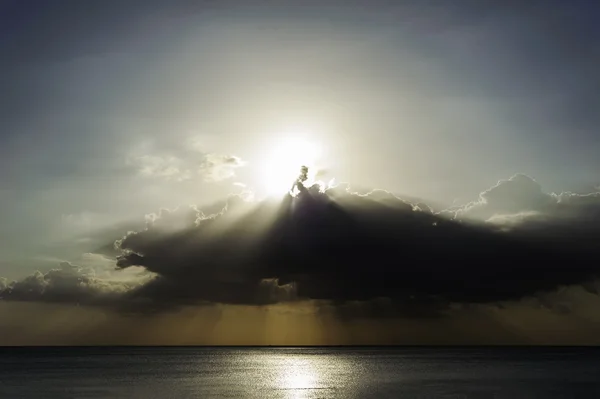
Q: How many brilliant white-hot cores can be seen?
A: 1